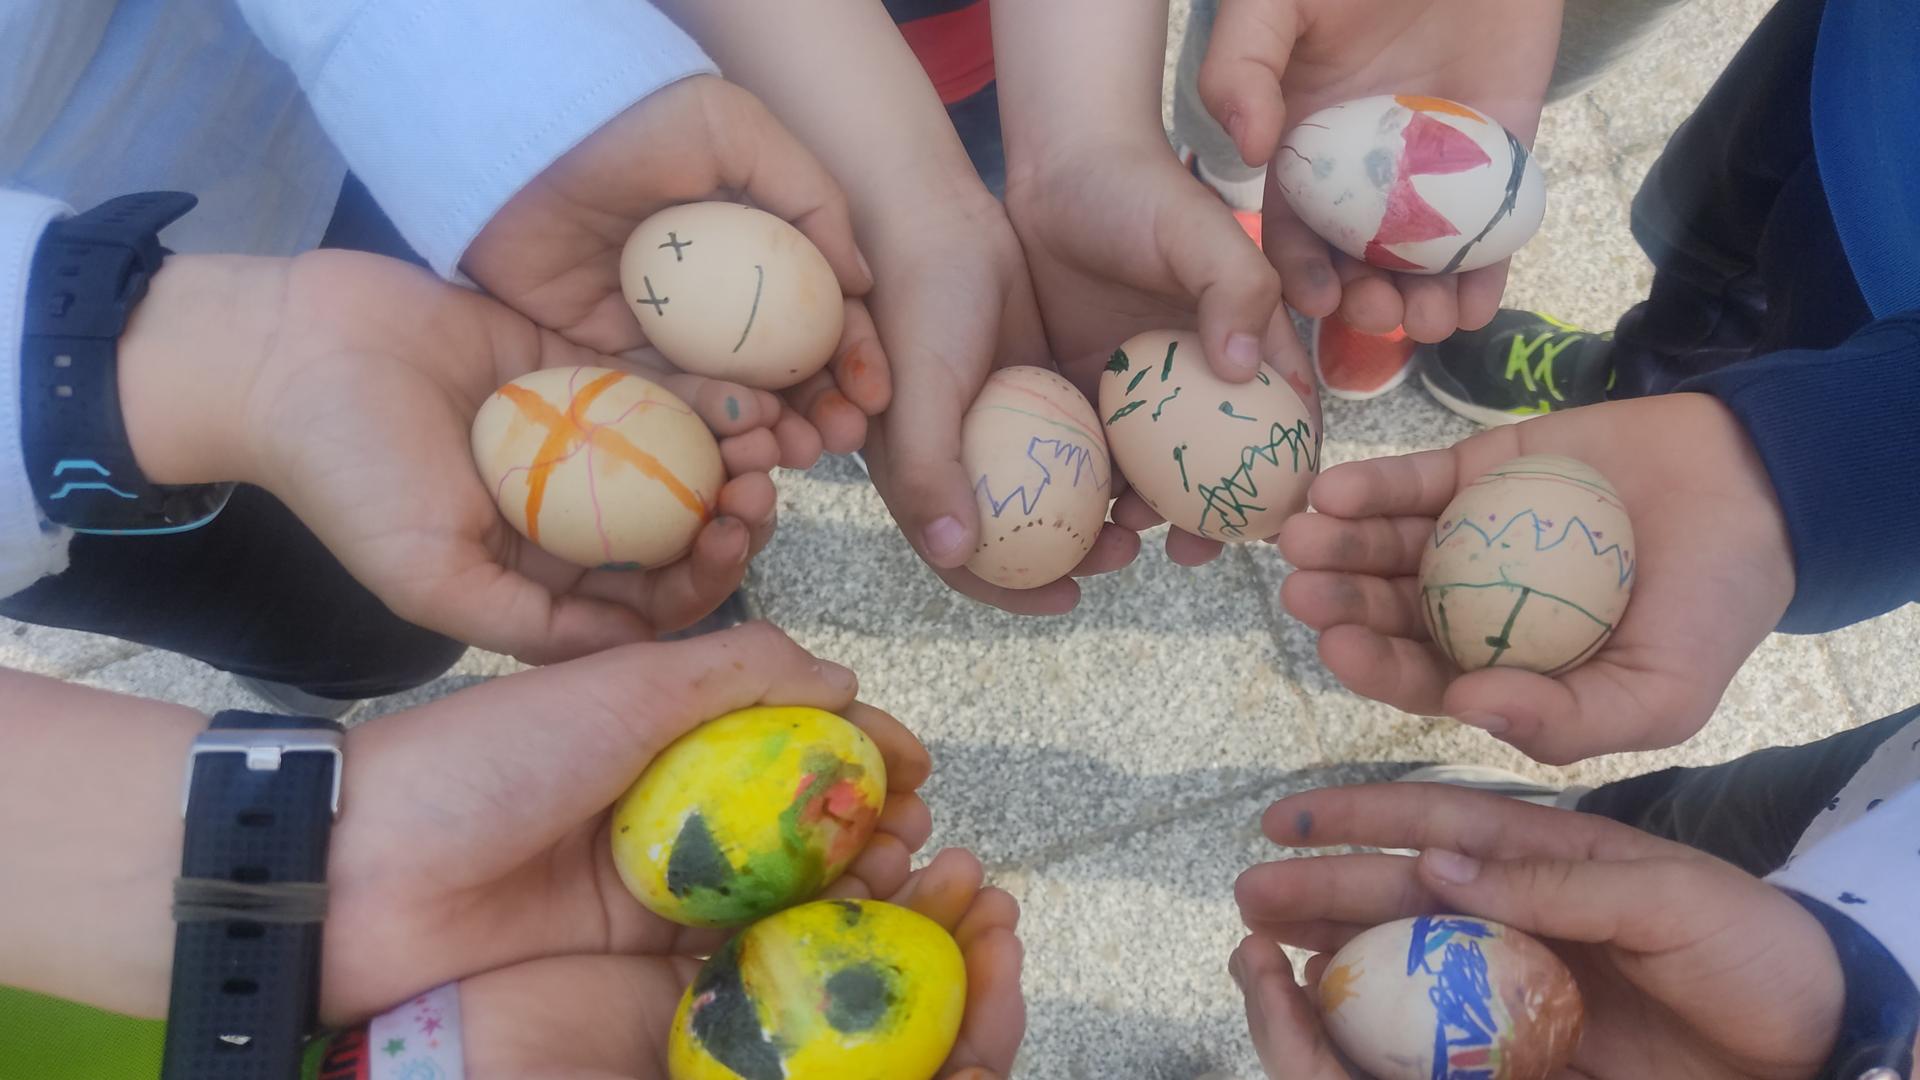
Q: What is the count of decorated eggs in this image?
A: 9